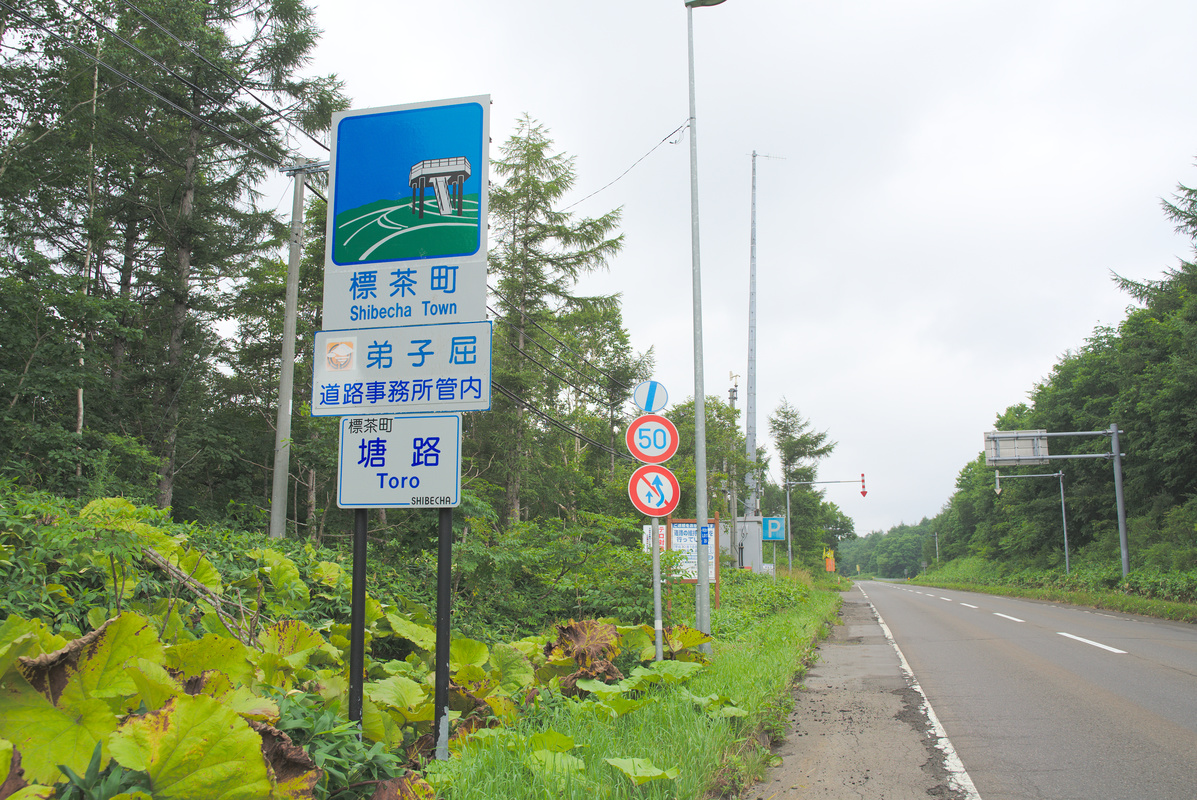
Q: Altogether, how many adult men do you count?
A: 0